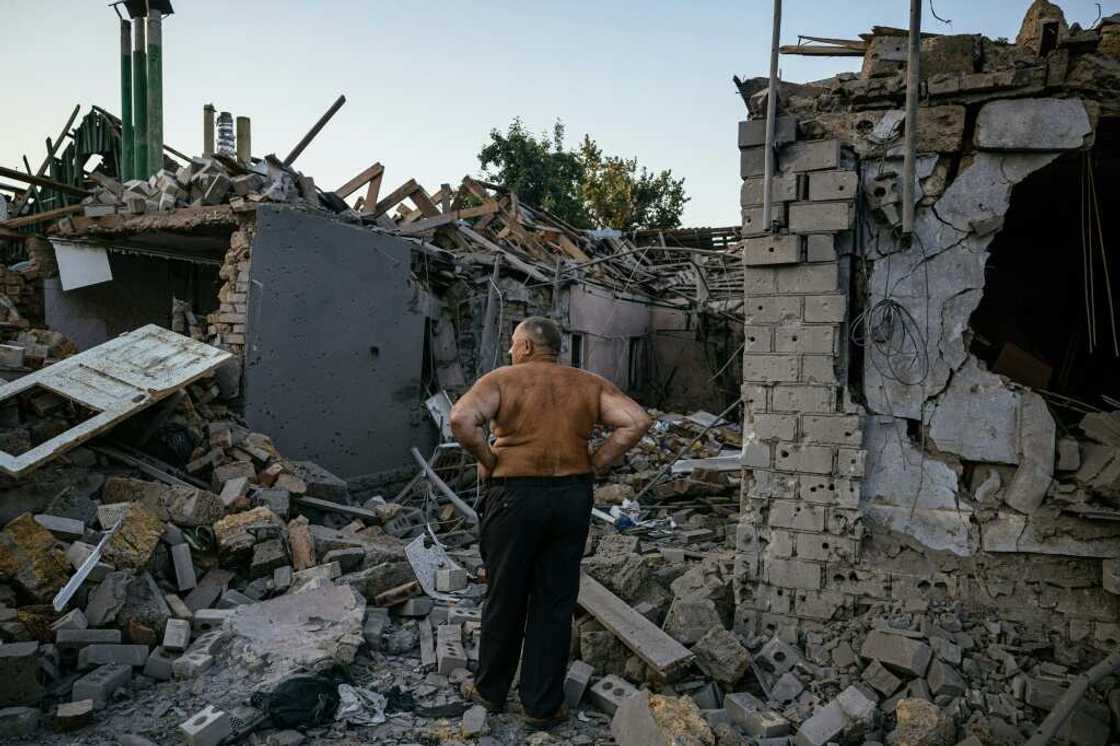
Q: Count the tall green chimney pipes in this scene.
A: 3